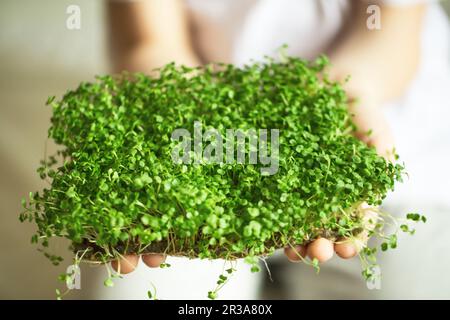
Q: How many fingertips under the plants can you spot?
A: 5